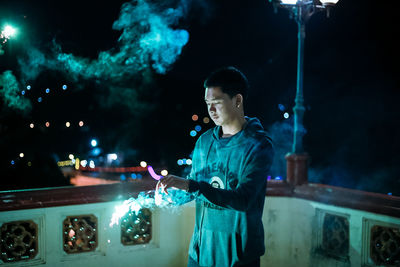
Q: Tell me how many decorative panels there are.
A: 5